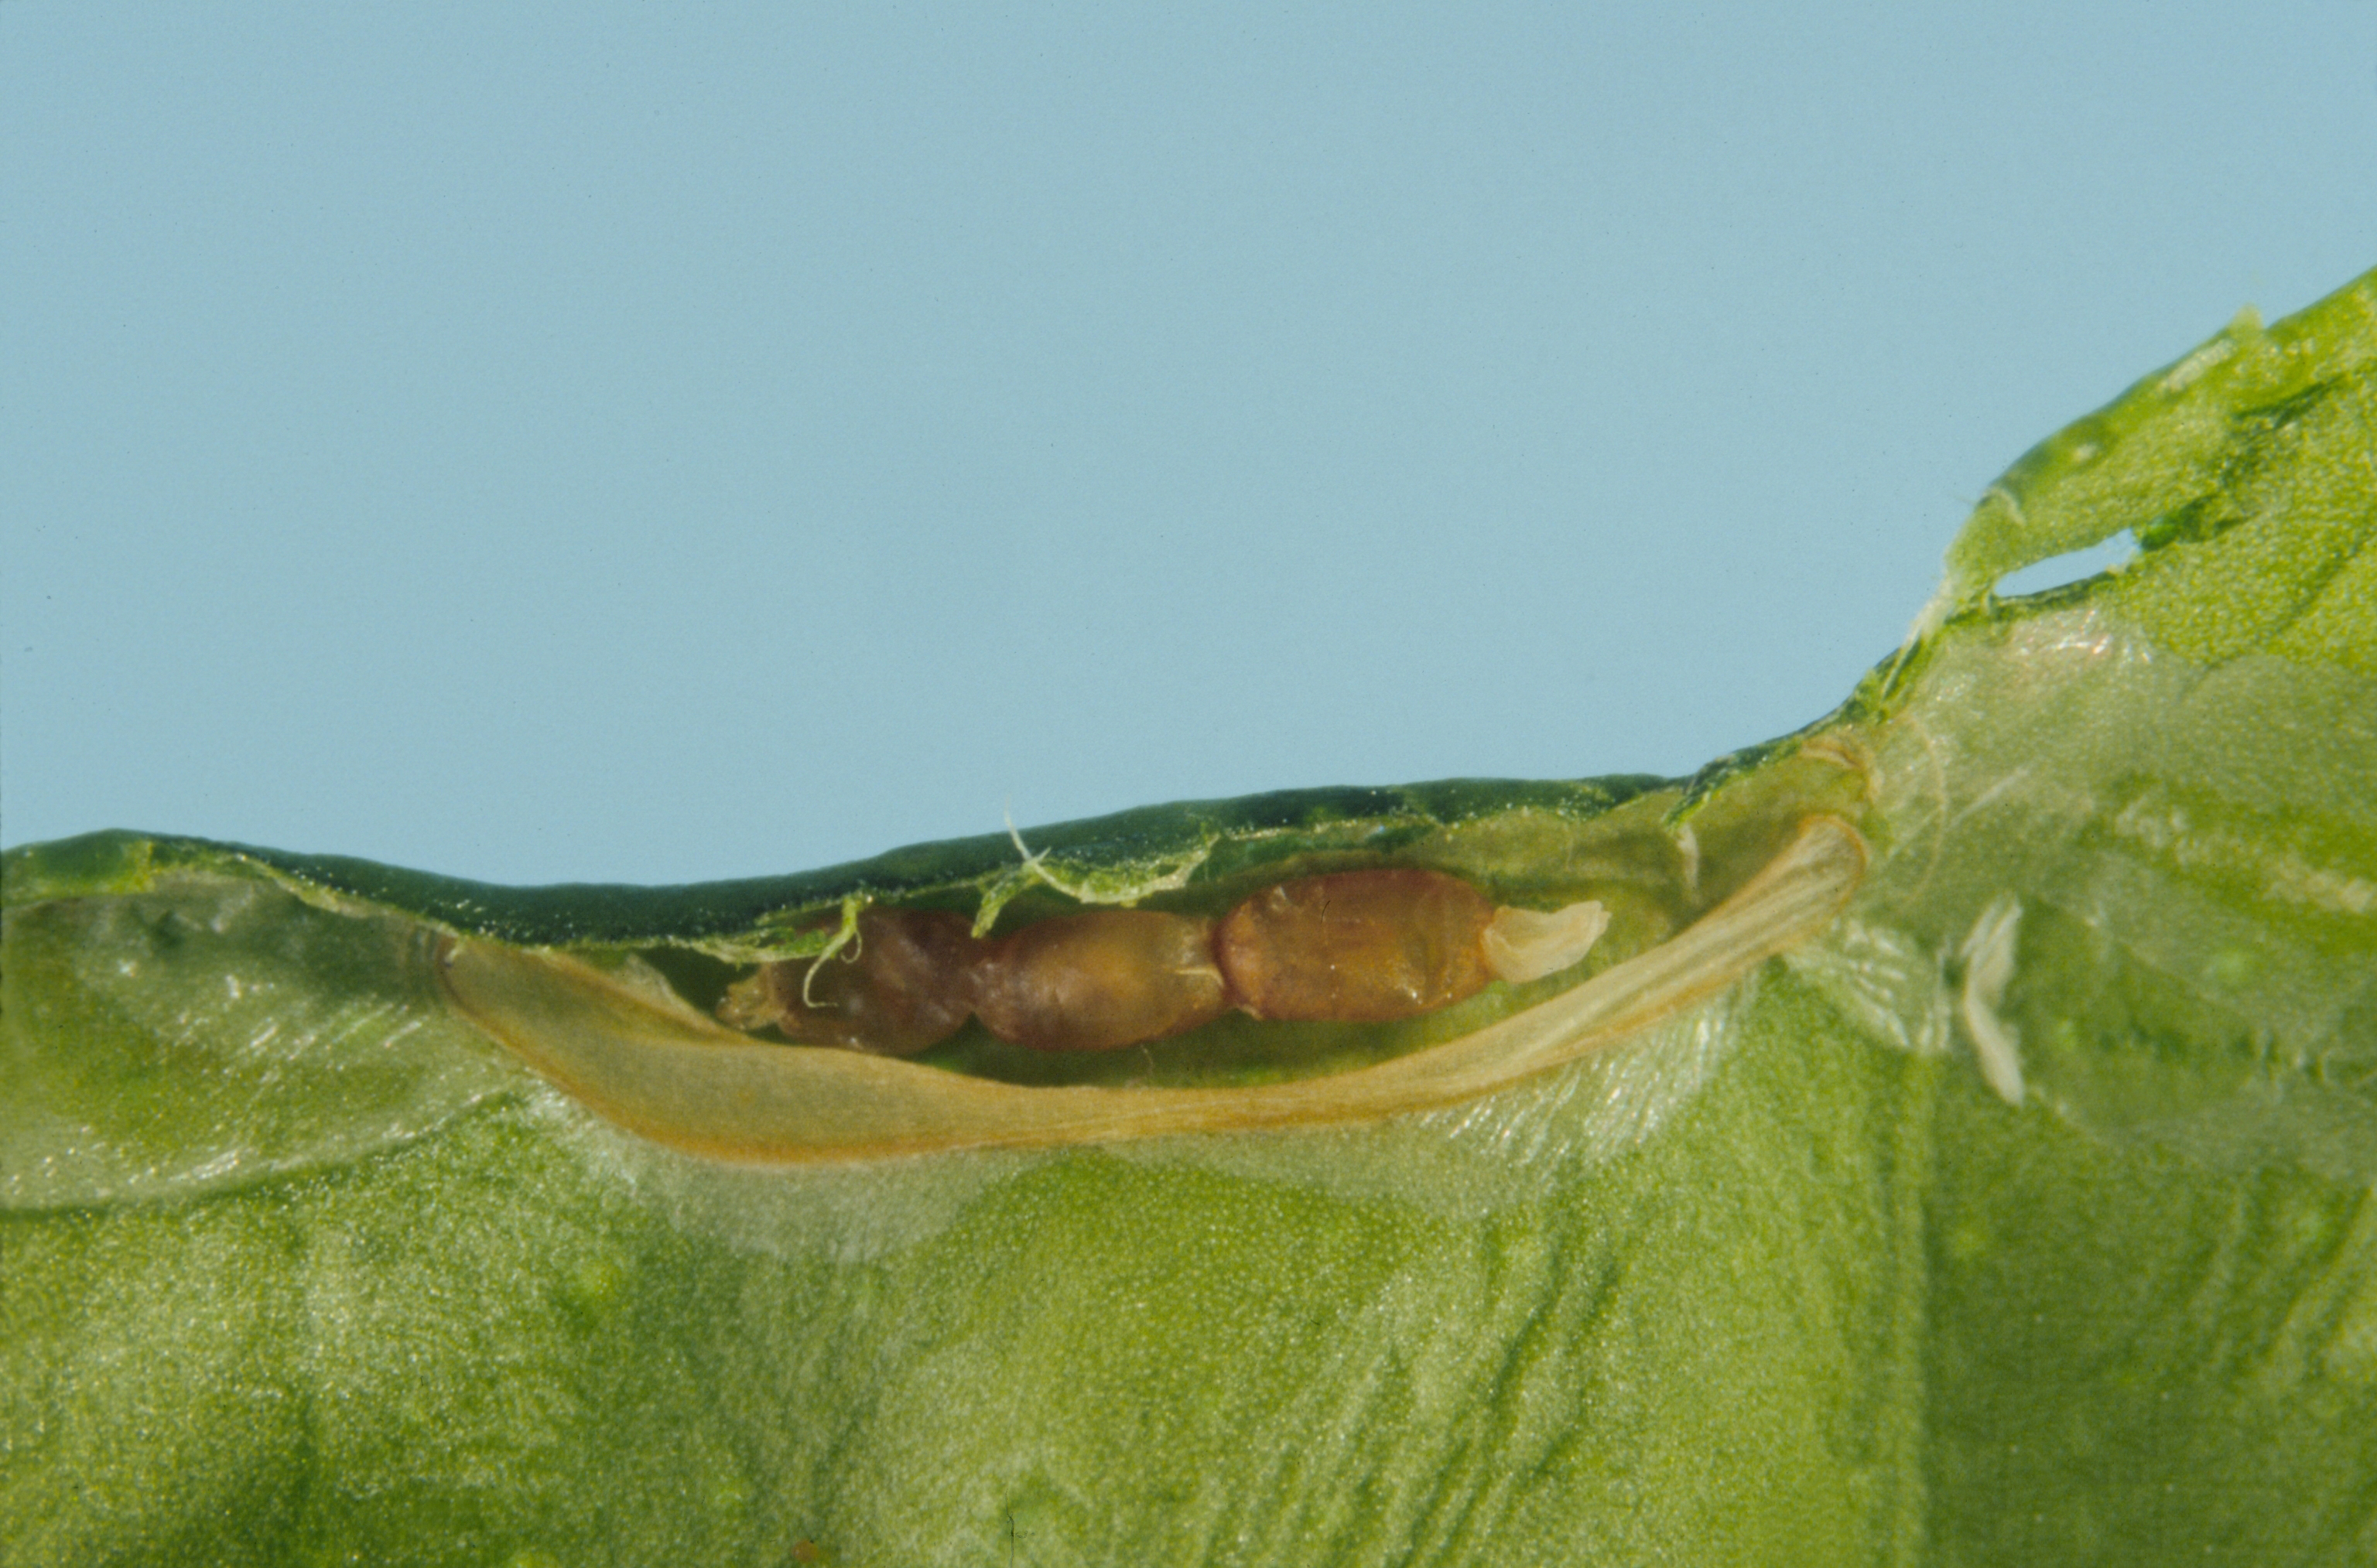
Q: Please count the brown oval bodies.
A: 3